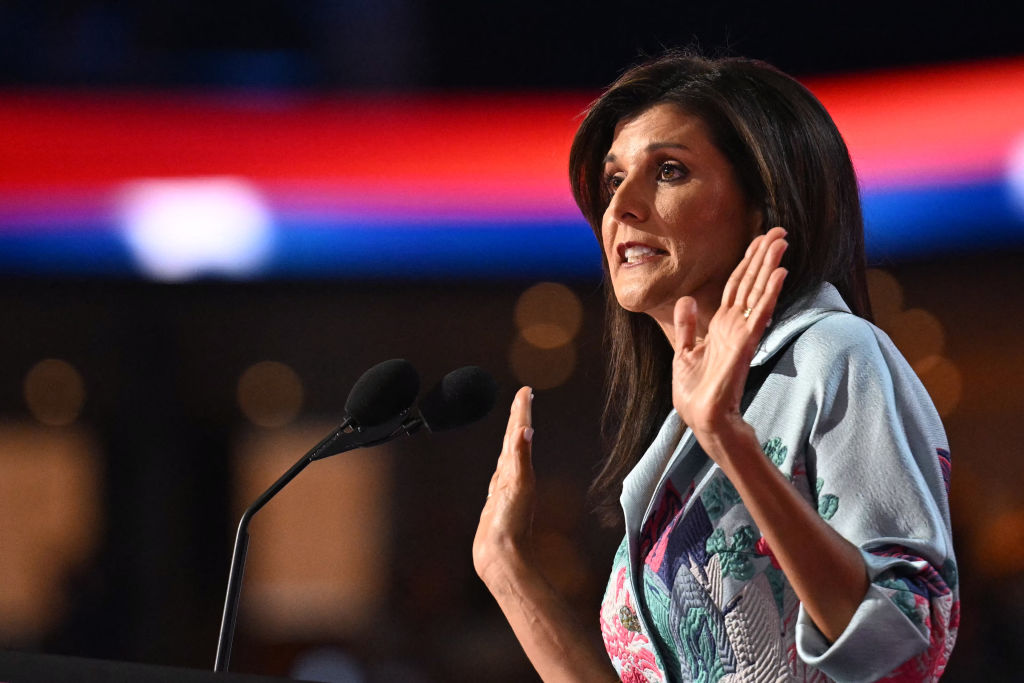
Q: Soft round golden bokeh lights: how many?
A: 7